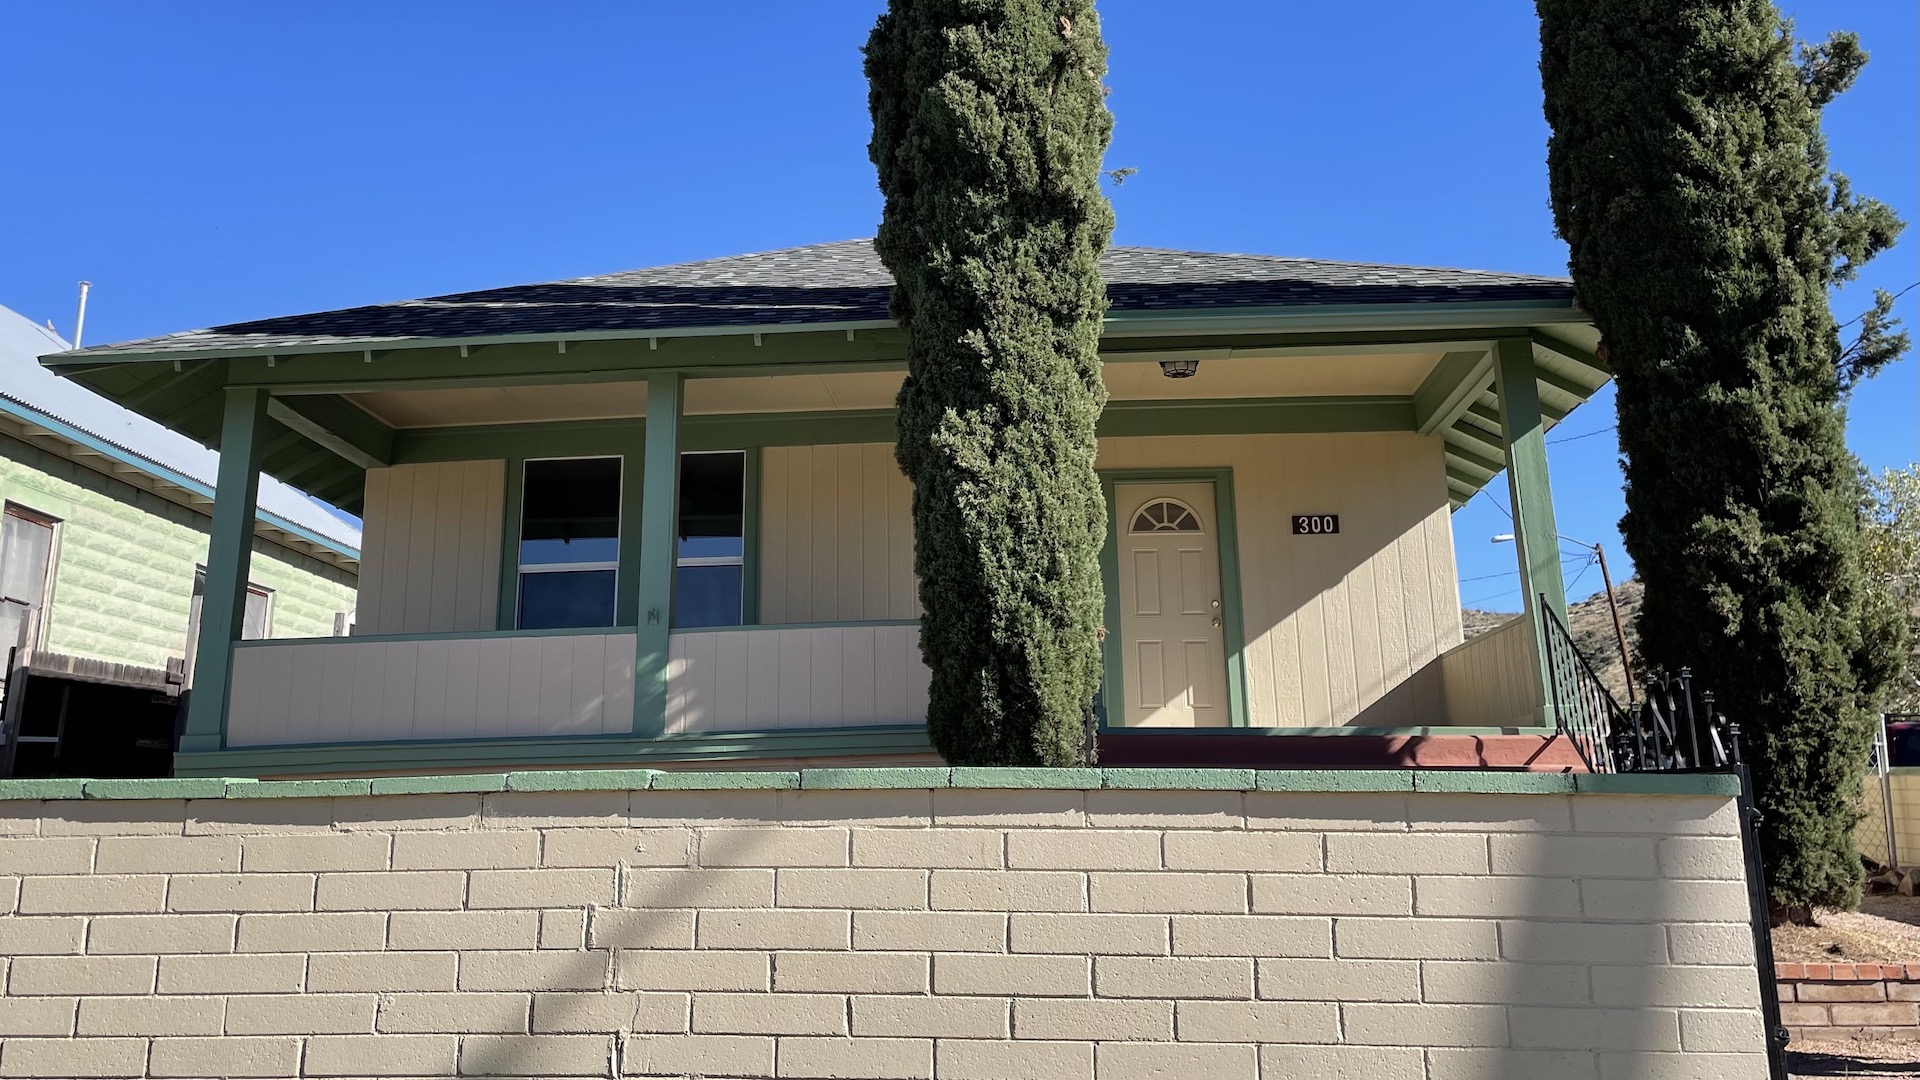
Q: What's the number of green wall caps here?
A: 12